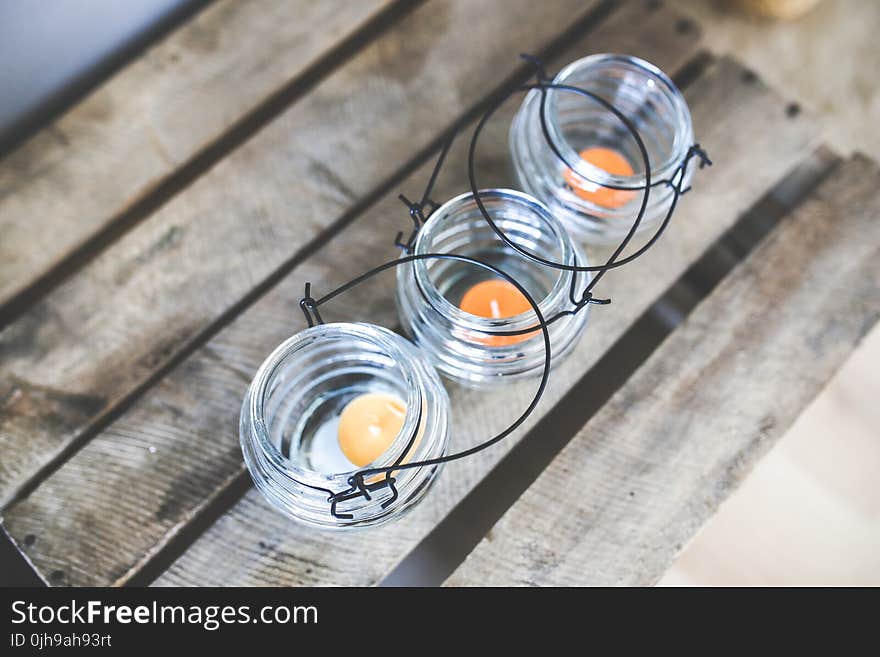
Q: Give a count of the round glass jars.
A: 3